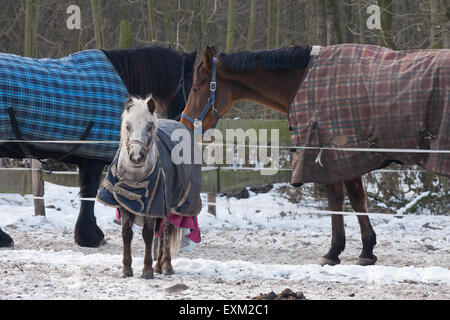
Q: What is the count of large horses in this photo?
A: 2